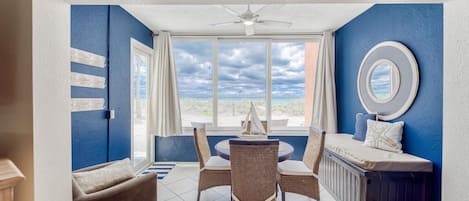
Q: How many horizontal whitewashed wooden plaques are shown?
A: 3